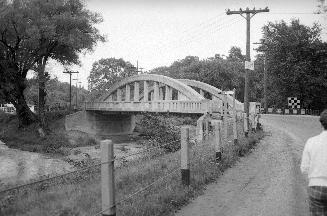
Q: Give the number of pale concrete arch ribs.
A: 2